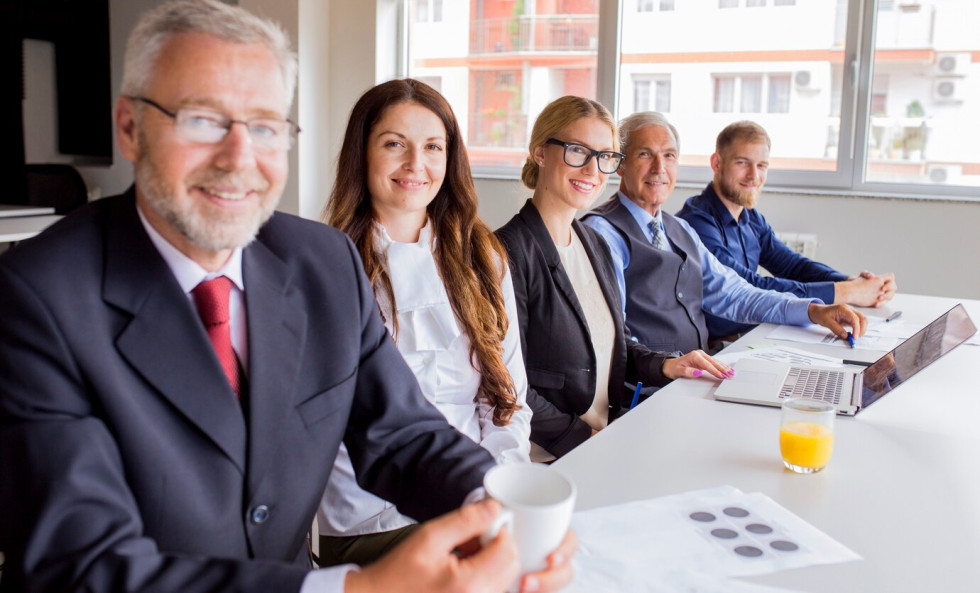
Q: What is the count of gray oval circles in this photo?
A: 6